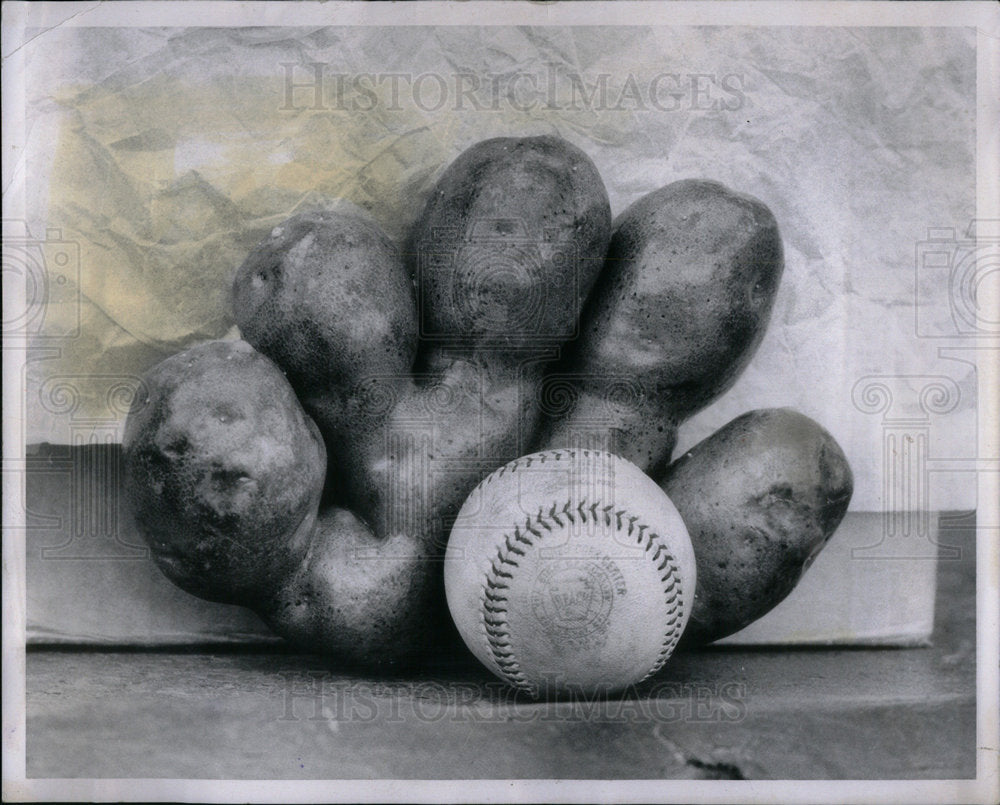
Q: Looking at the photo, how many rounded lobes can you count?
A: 5